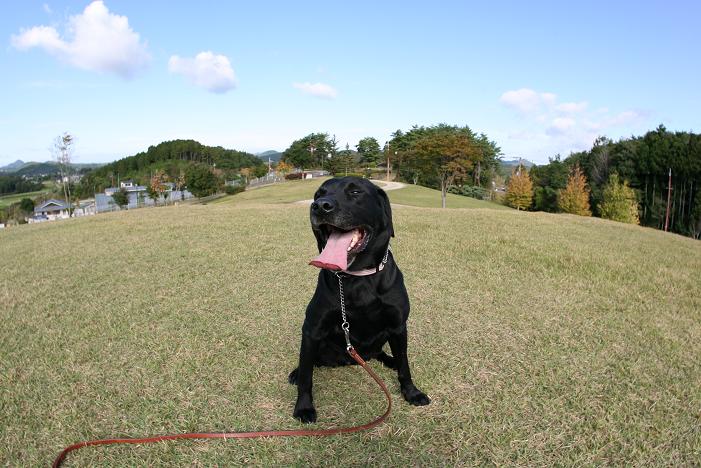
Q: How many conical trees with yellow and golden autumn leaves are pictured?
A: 3